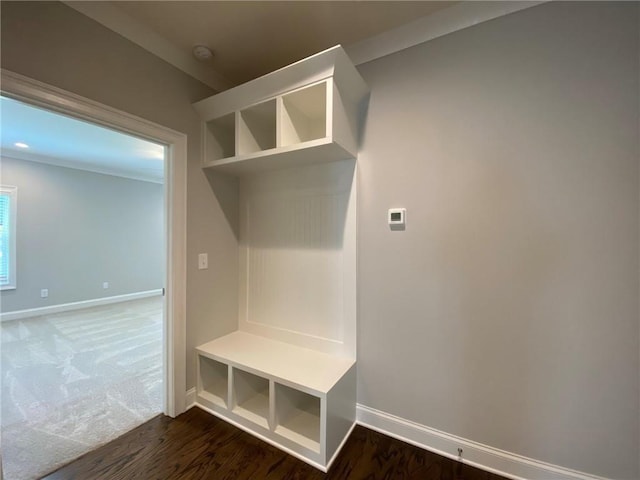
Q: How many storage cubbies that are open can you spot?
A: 6